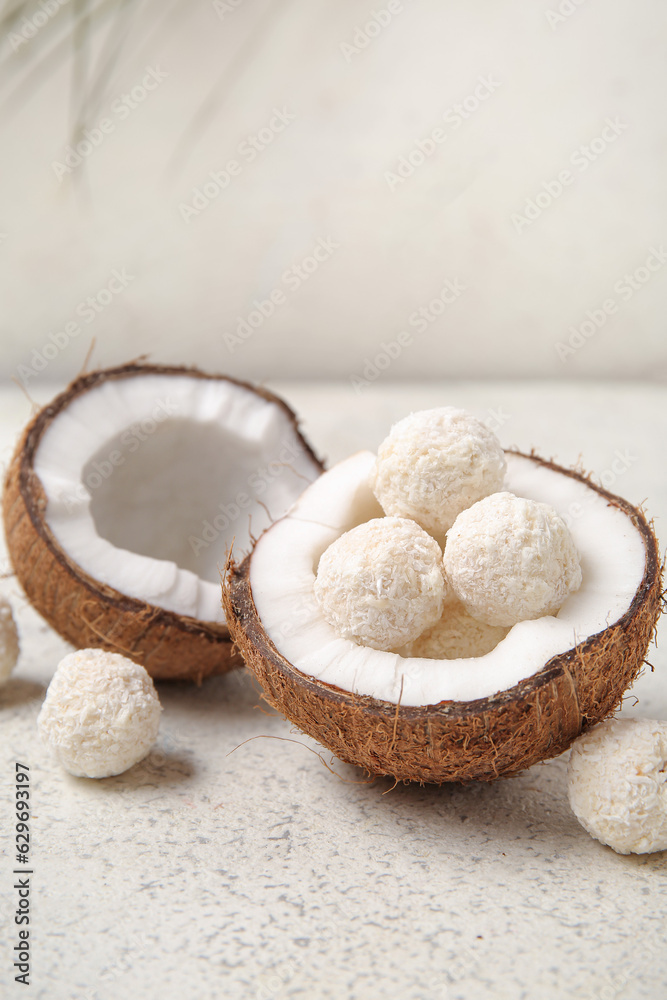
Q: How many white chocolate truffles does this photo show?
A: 7